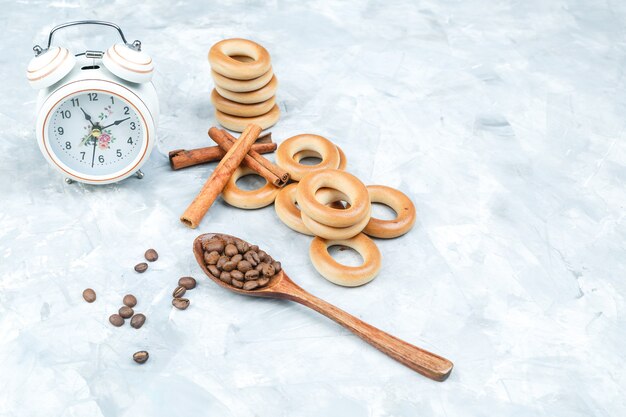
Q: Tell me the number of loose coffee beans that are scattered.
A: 11